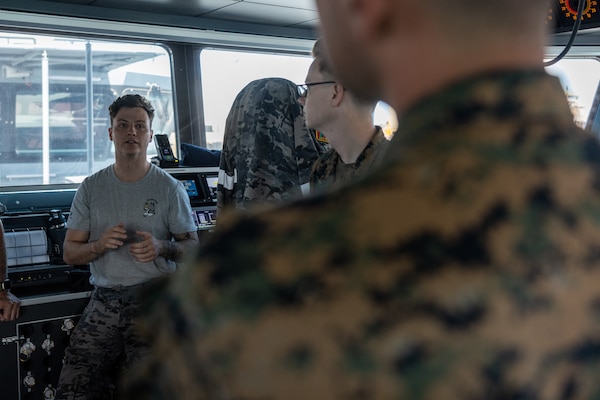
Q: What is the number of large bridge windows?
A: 3